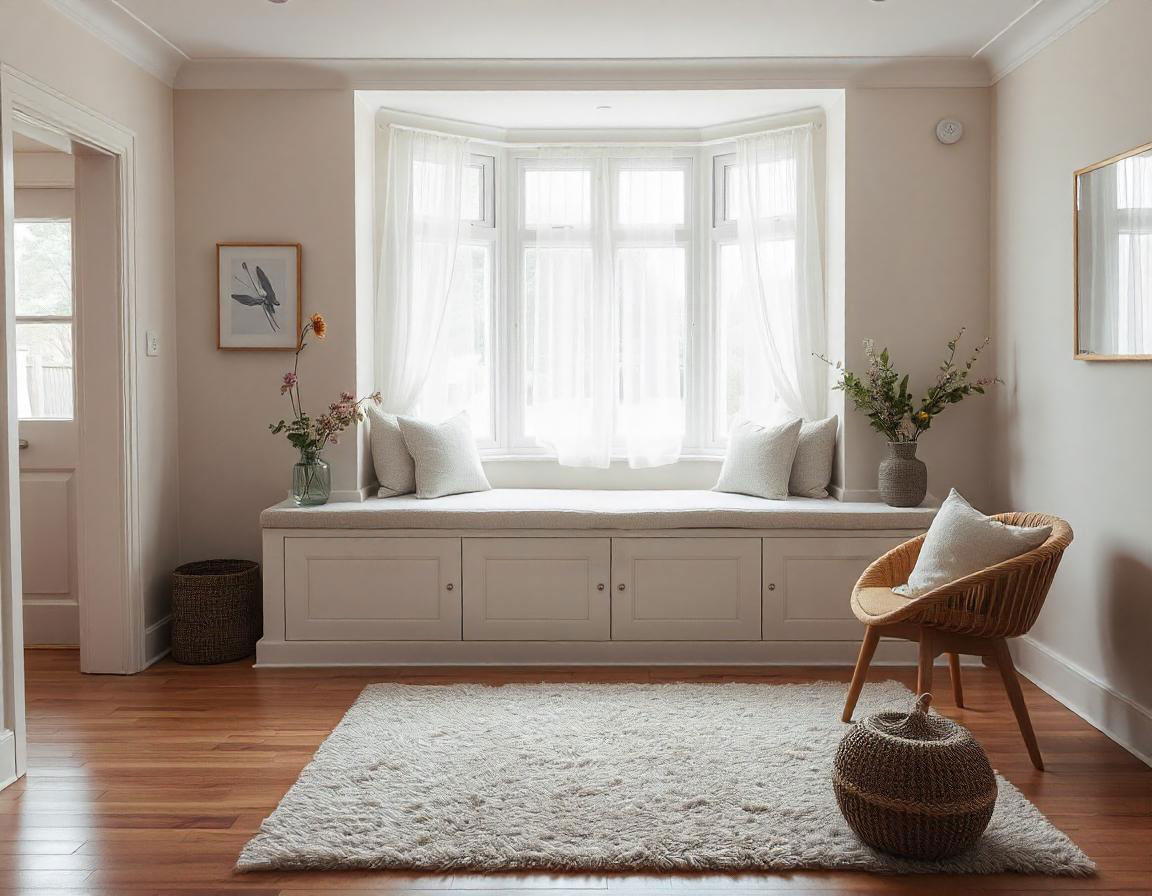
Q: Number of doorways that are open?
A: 1